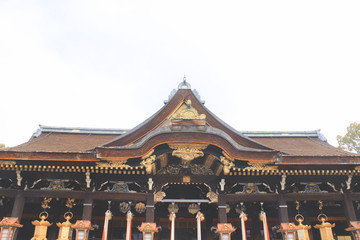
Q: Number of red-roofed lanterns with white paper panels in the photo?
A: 6